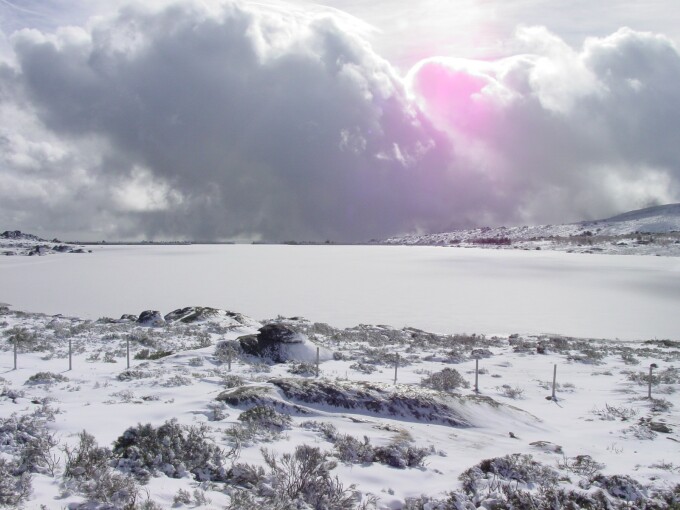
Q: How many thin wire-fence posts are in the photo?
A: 9